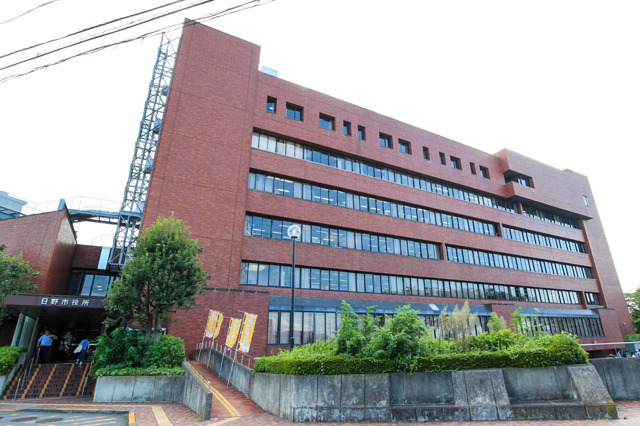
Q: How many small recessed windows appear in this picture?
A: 12